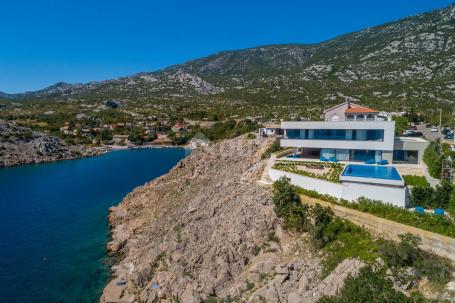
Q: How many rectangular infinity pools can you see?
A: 1